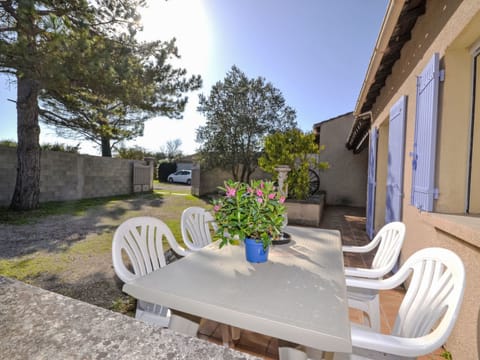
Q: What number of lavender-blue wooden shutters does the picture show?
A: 3